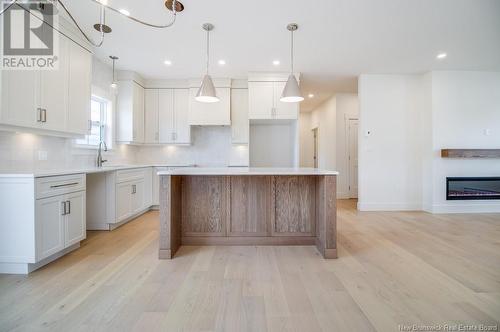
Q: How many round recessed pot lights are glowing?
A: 6